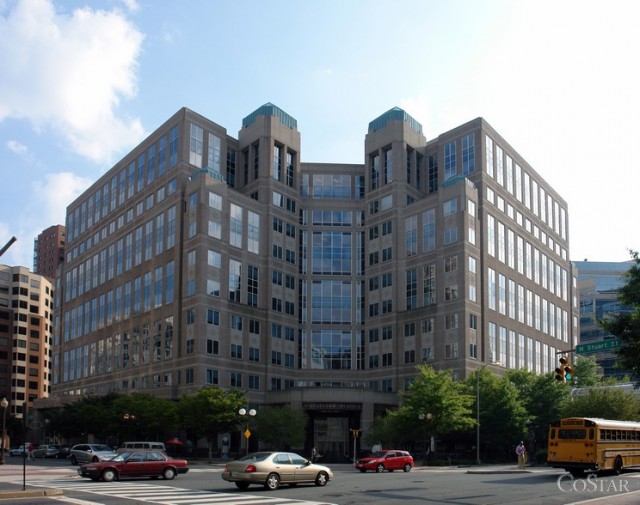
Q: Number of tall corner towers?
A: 2